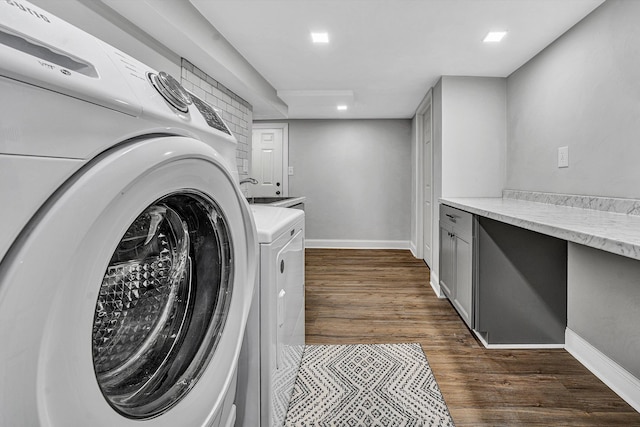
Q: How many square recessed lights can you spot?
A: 3